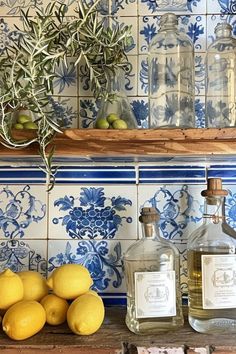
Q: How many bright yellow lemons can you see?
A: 6